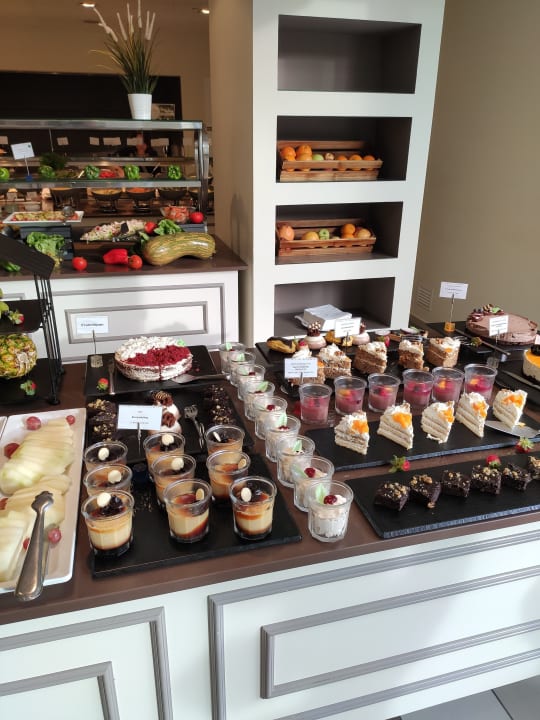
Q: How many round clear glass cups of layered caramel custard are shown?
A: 9